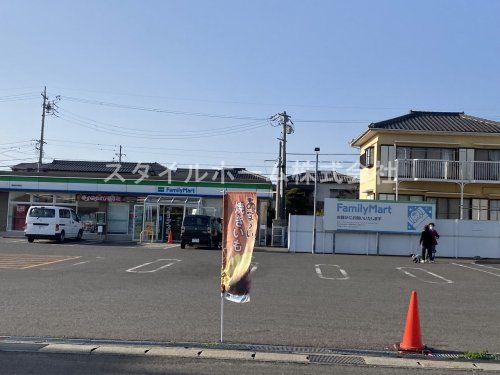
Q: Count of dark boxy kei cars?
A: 1